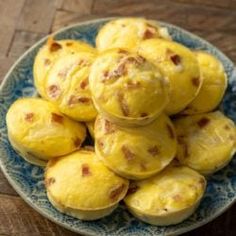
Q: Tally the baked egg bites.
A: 11